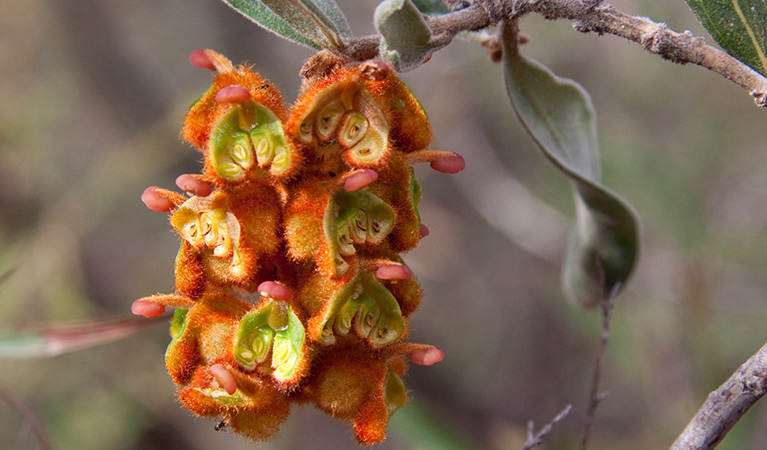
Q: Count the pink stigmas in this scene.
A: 12